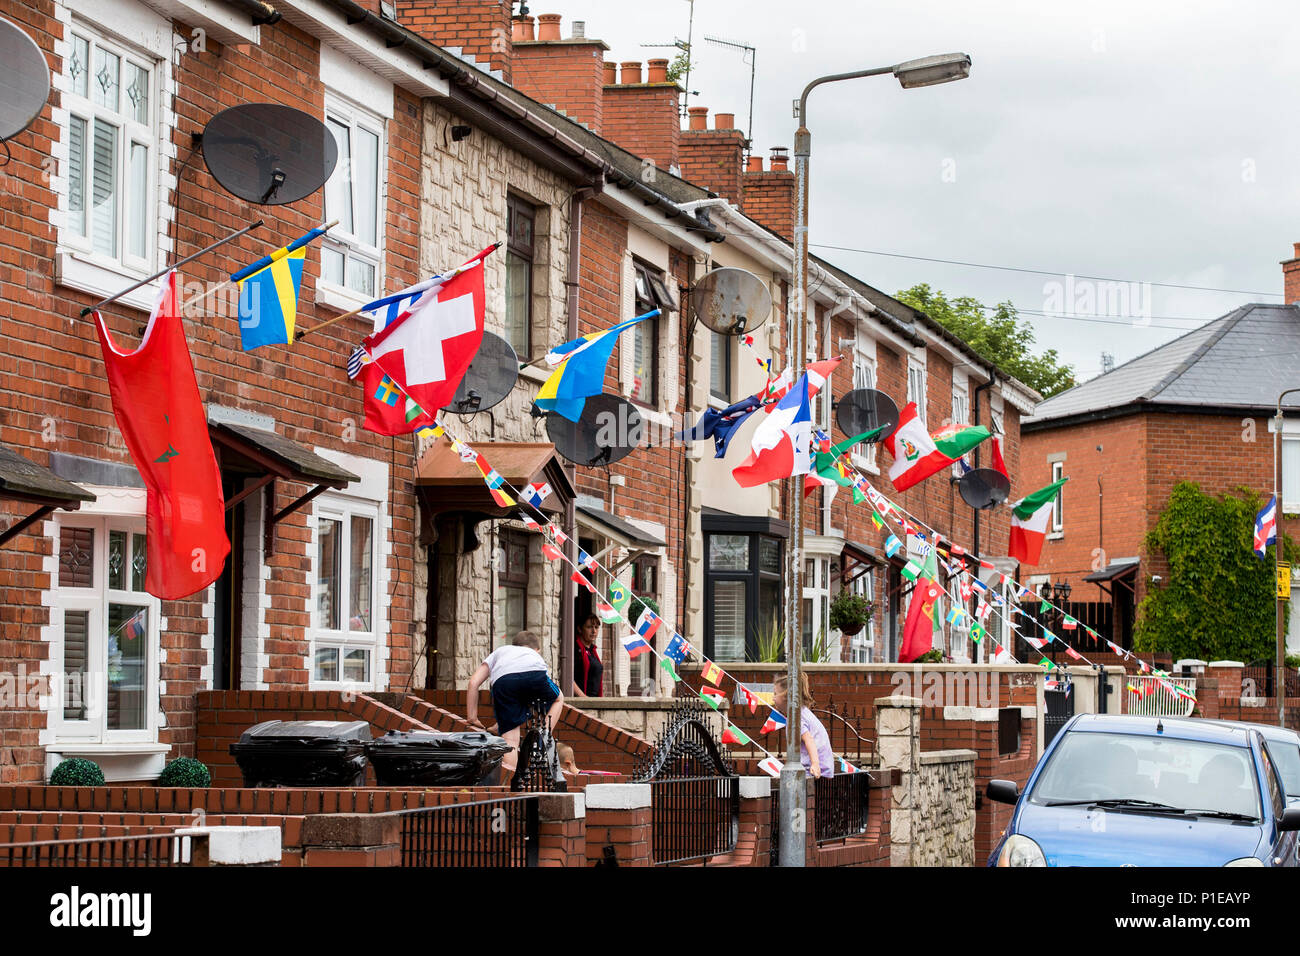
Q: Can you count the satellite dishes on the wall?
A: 7